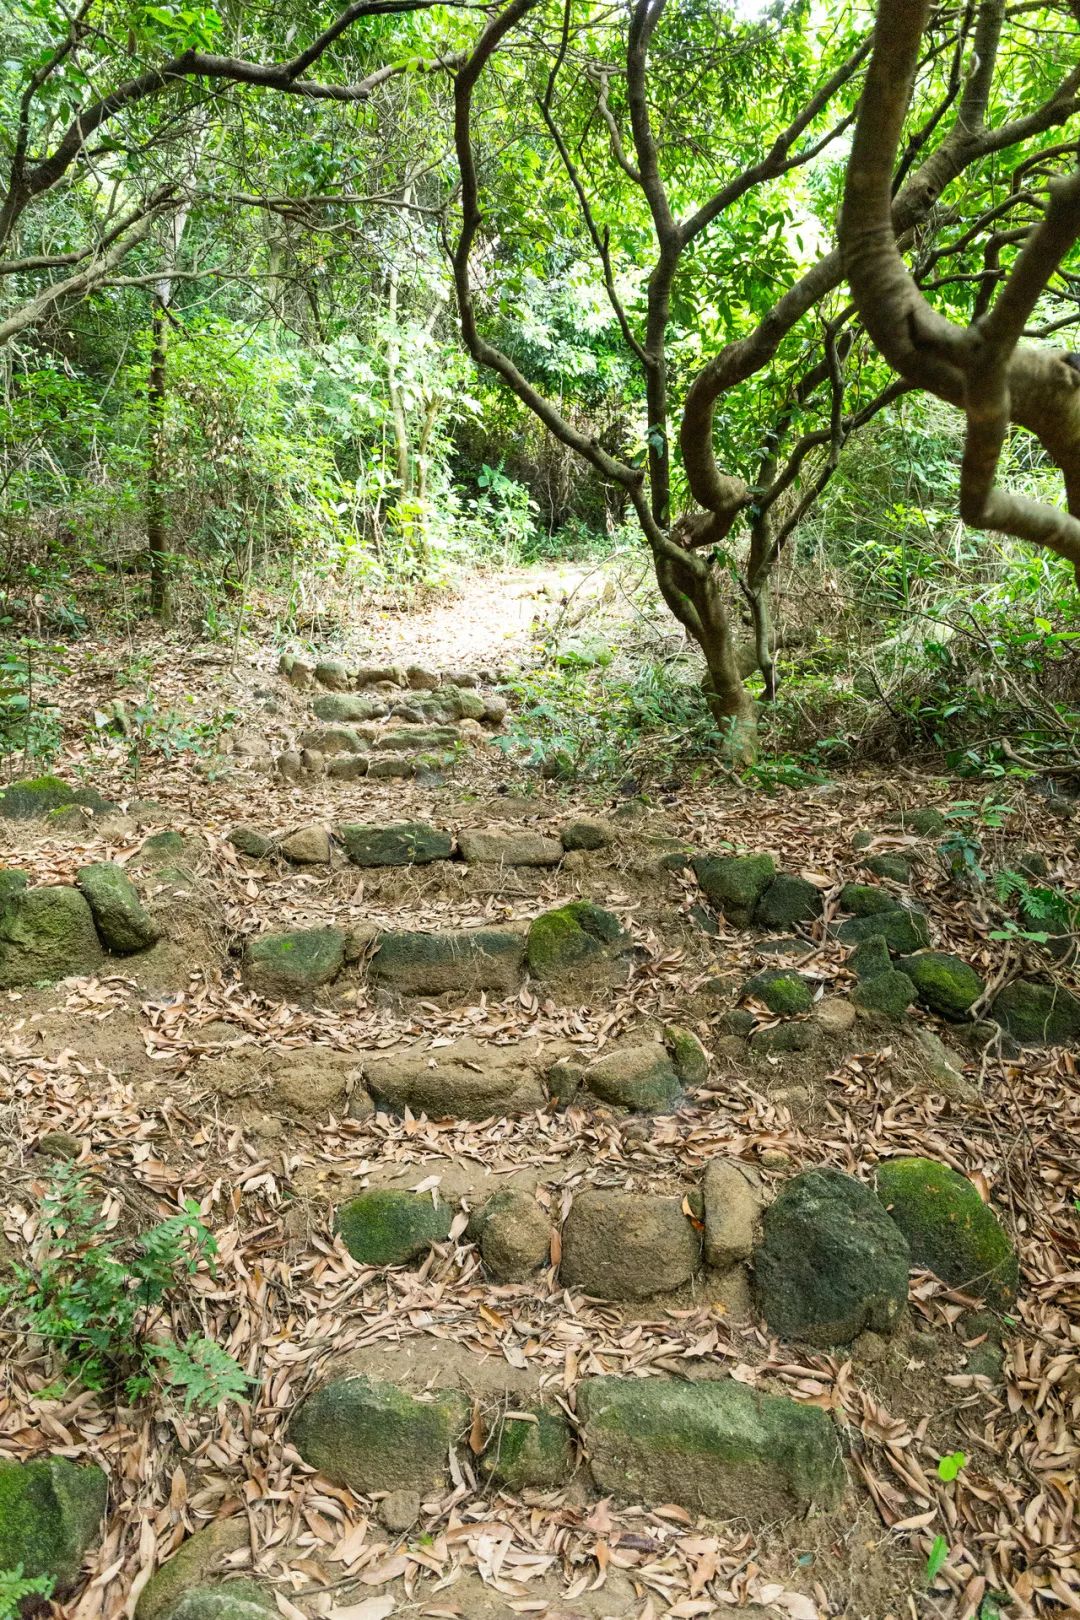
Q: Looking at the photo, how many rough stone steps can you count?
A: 9